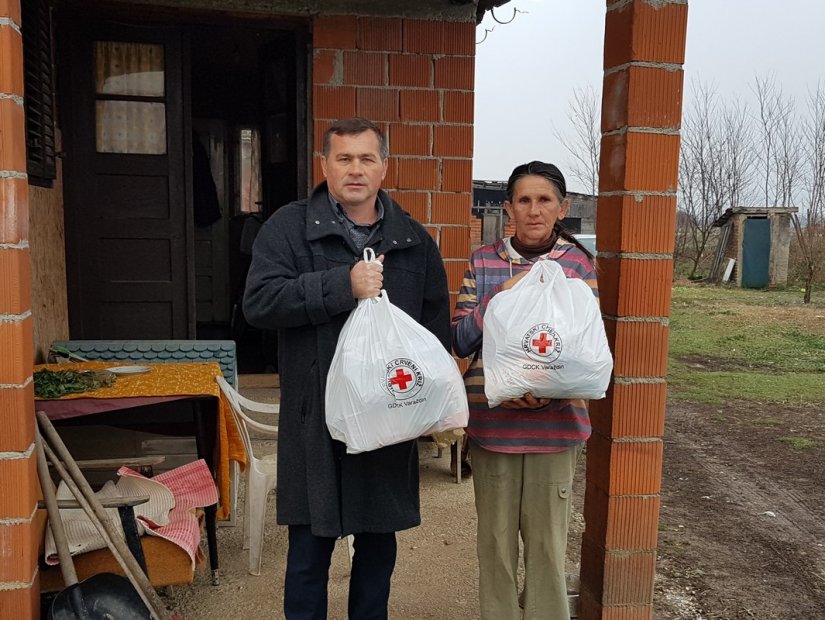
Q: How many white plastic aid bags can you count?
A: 2